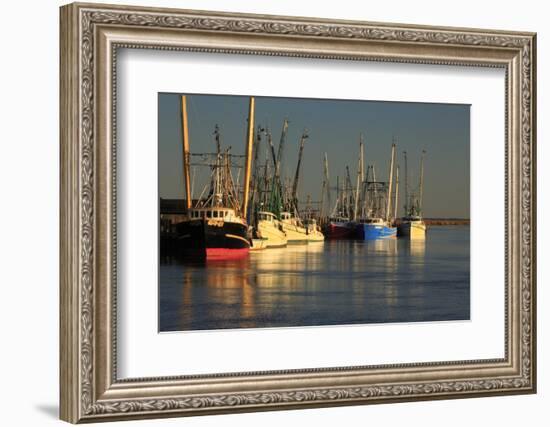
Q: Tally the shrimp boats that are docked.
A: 6